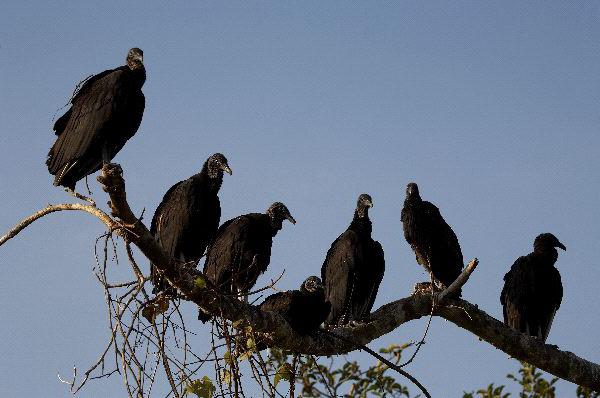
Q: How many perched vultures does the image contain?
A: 7